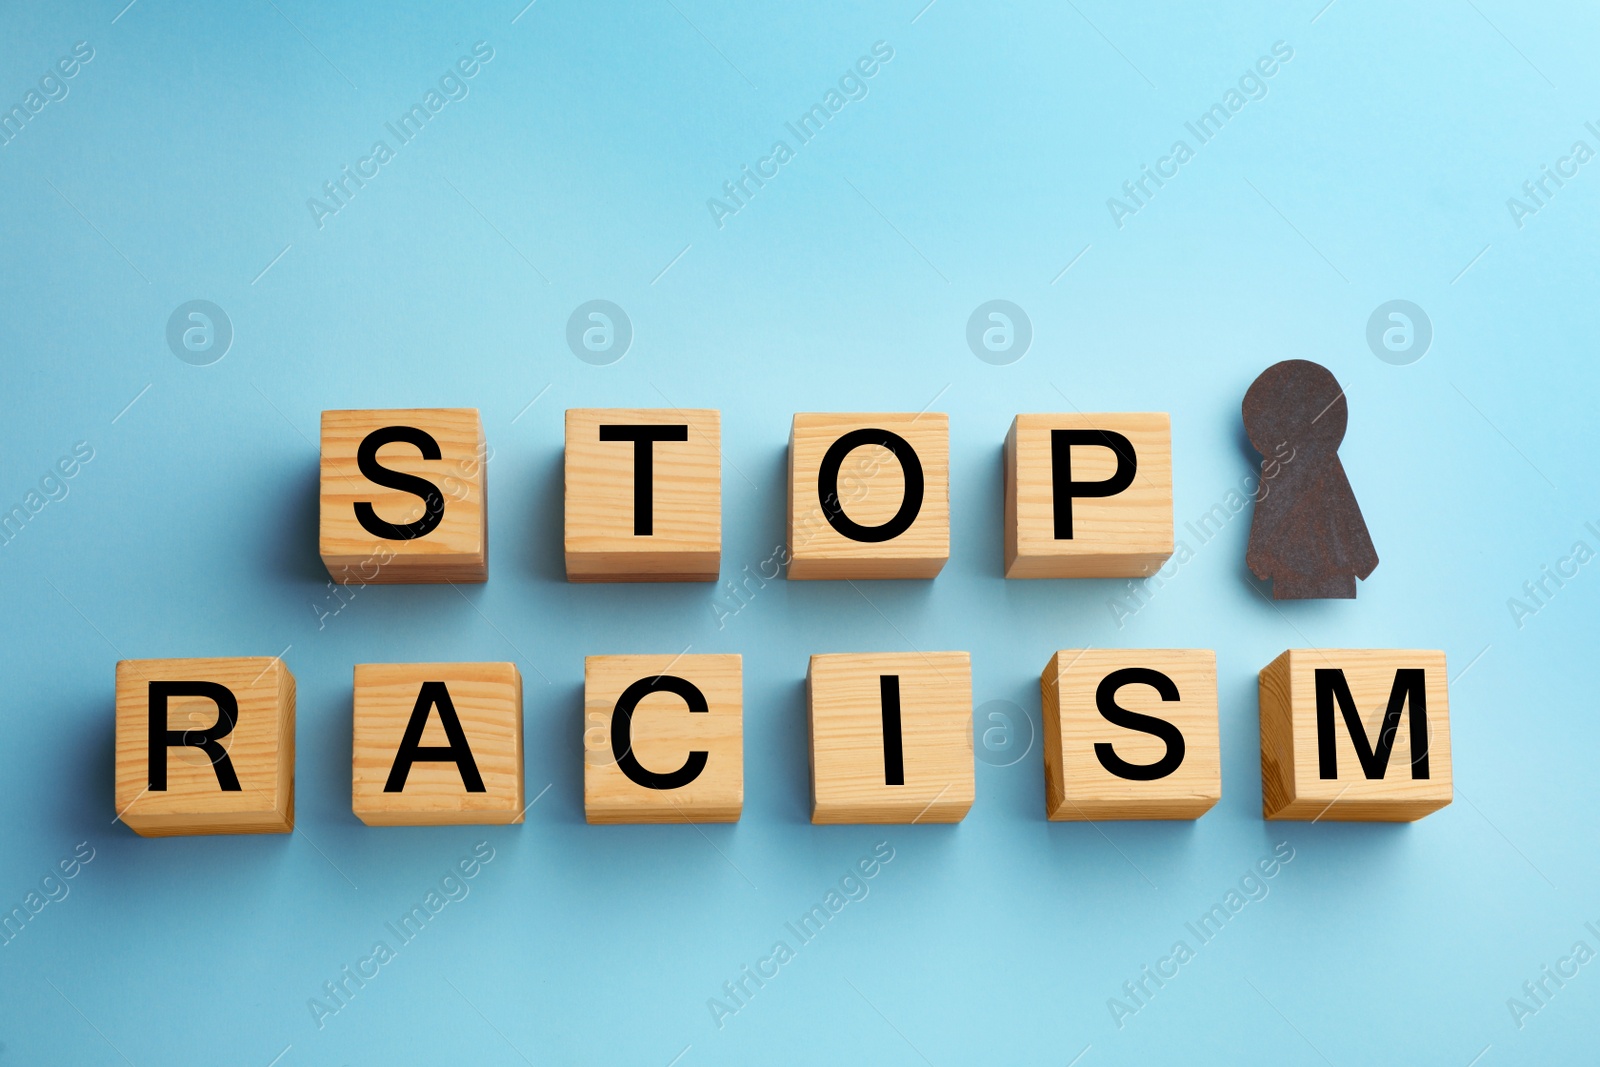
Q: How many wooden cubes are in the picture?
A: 10